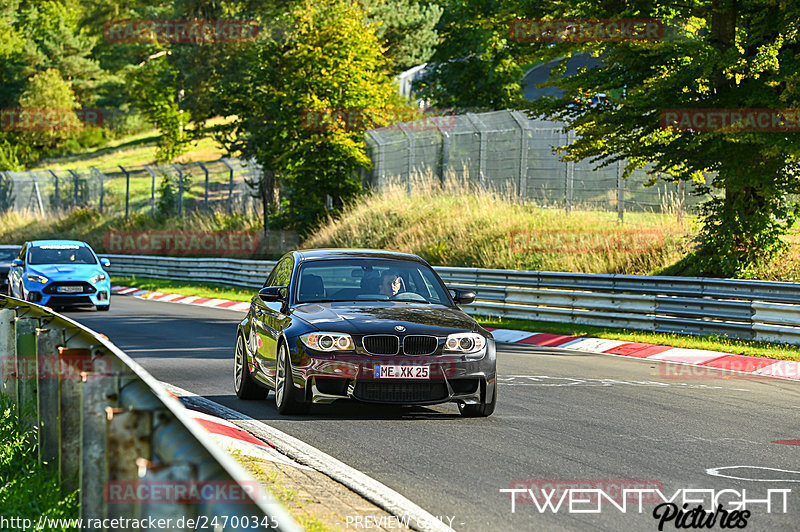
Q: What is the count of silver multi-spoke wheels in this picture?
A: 2